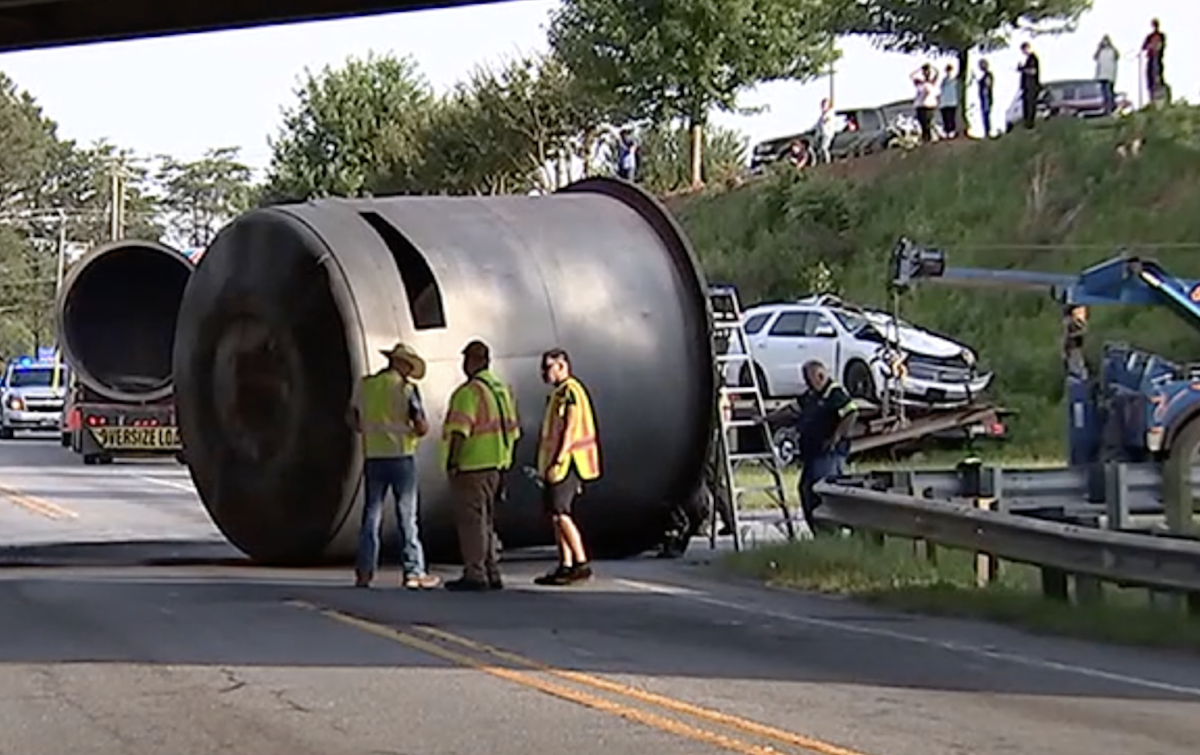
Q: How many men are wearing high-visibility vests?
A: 3